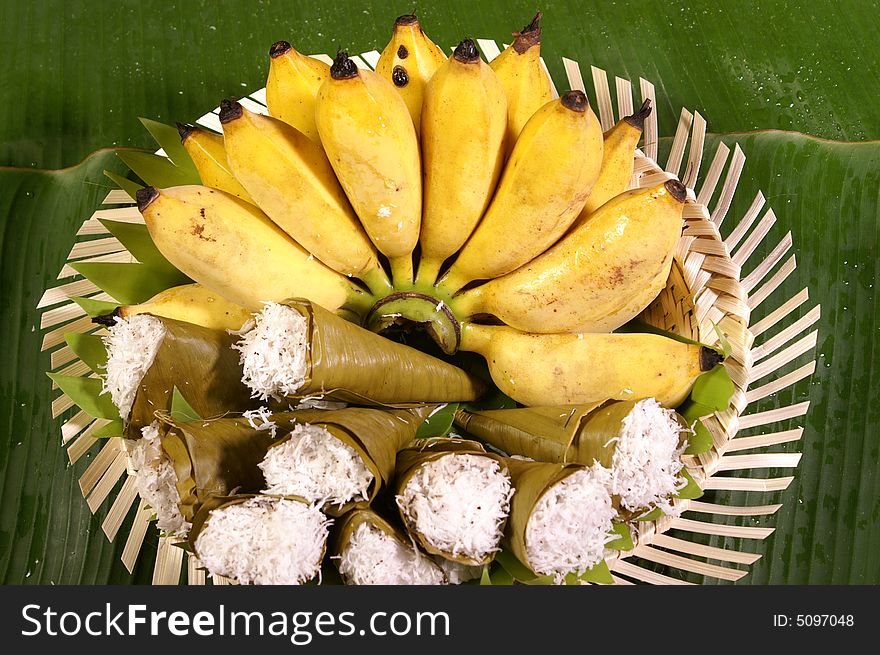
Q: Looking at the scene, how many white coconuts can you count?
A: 9